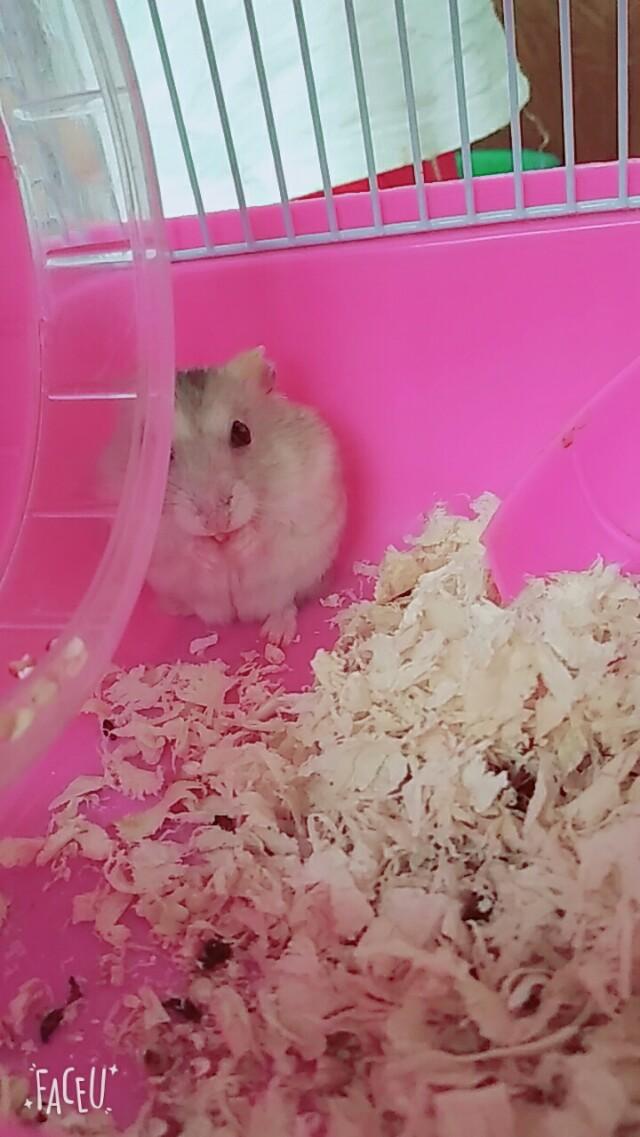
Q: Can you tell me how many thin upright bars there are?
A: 10